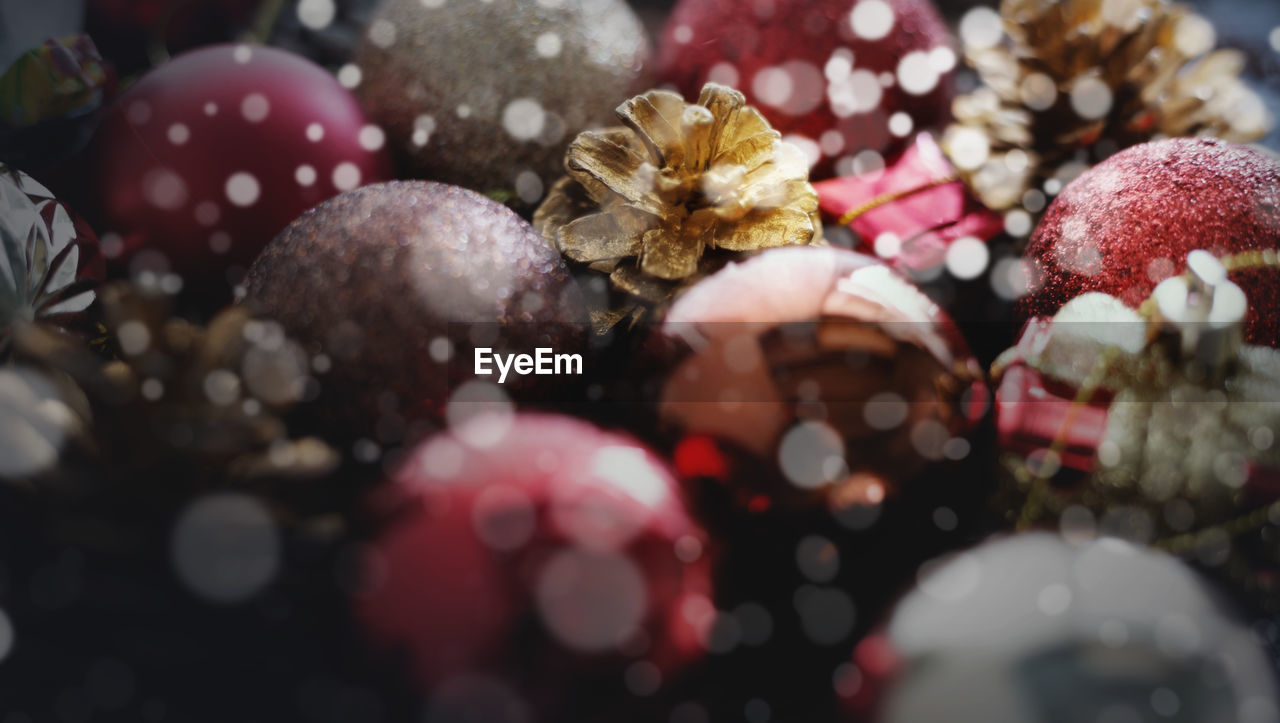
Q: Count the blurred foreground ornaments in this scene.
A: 2